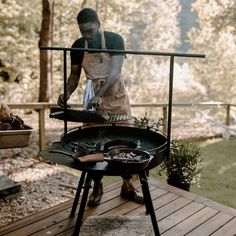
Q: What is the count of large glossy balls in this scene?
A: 0